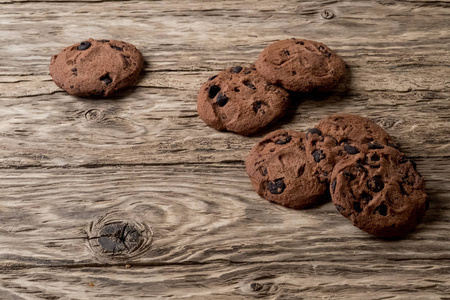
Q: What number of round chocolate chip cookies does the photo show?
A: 6